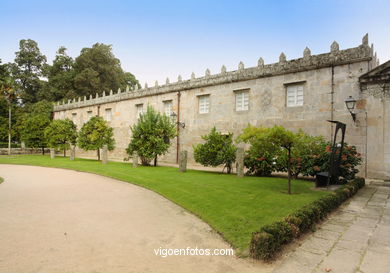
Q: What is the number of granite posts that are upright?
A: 6